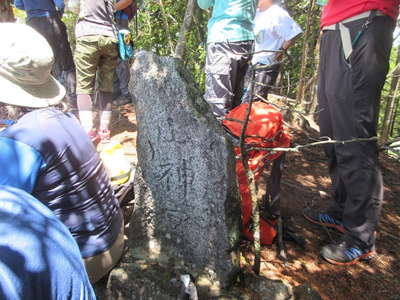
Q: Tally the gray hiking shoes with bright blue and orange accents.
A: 2